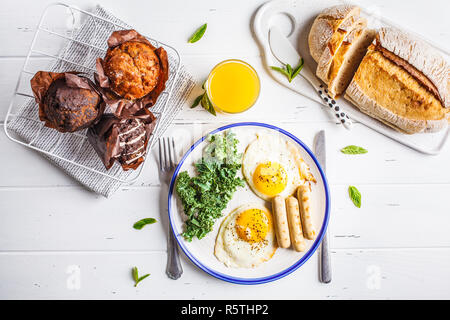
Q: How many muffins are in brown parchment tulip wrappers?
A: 3